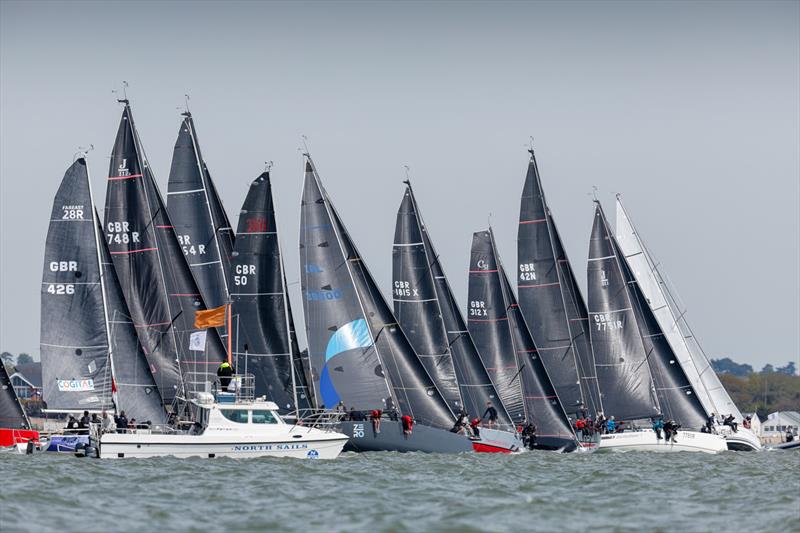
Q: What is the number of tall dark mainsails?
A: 9